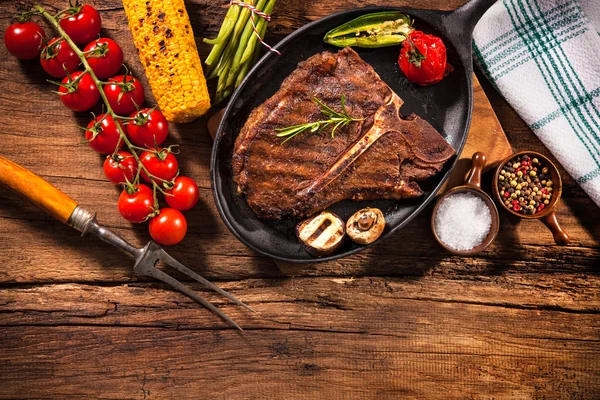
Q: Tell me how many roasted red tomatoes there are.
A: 1